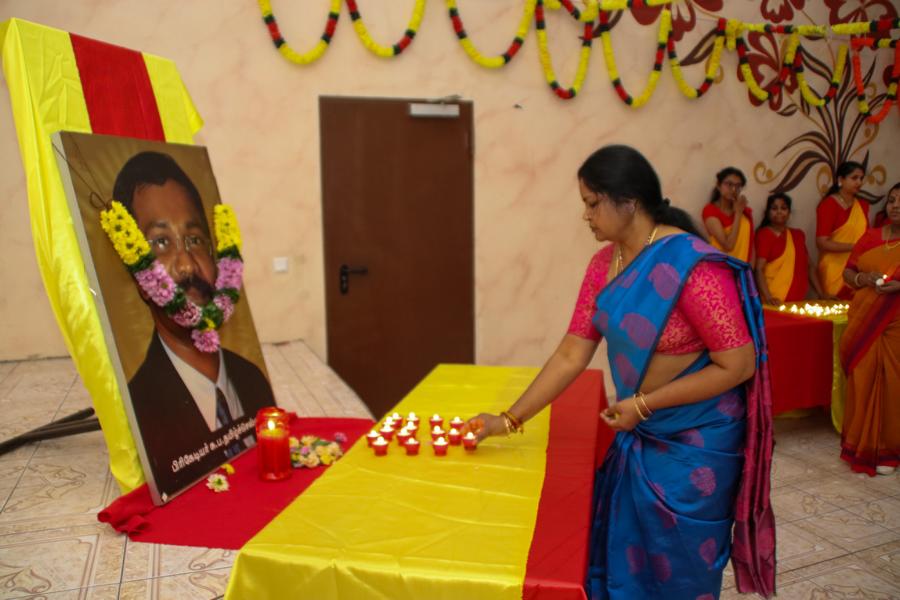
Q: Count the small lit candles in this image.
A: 15